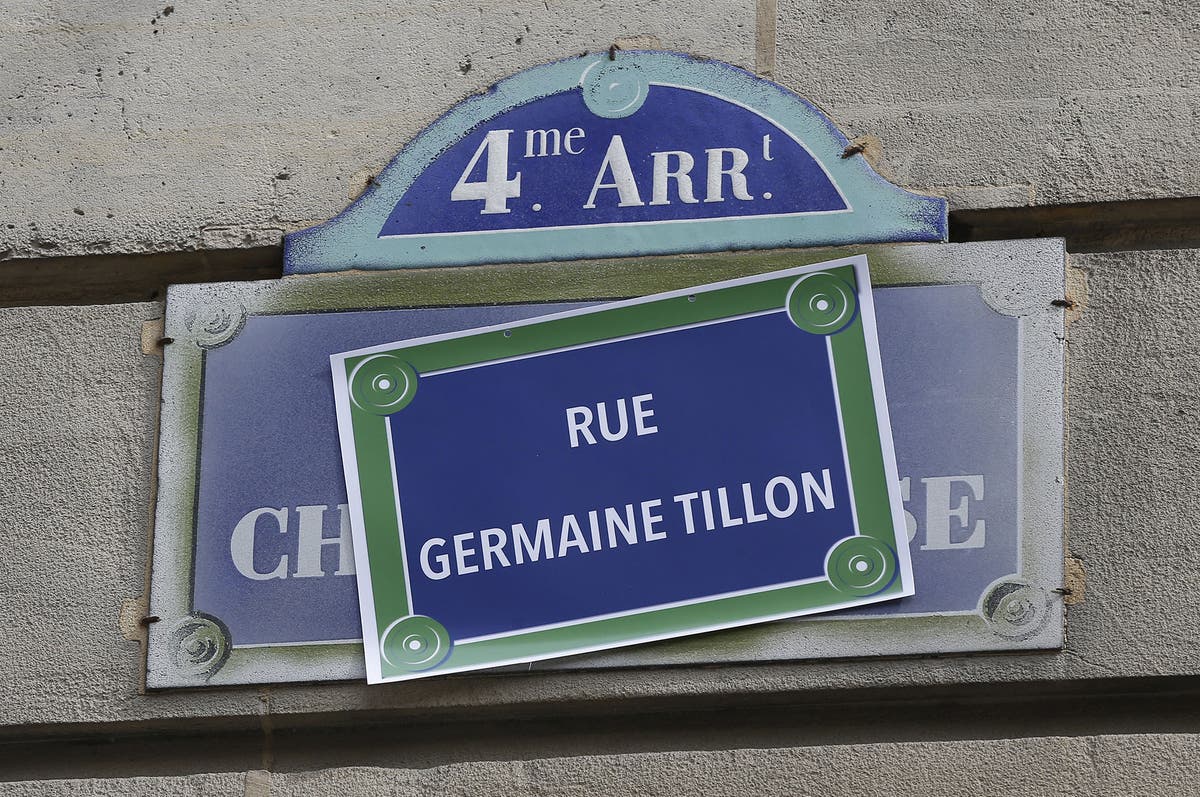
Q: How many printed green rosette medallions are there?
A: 4